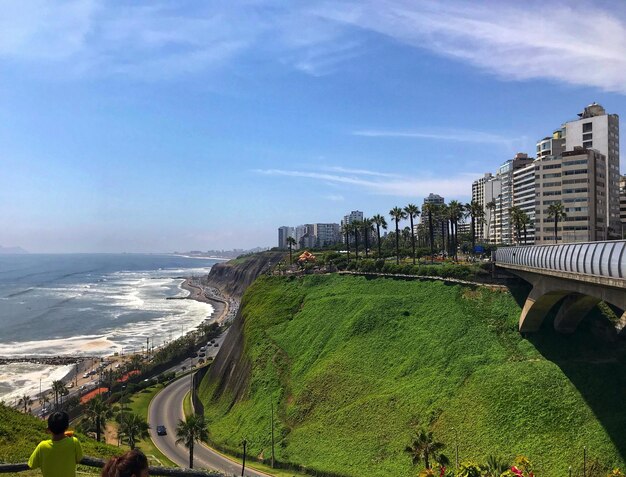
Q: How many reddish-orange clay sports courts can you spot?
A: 2